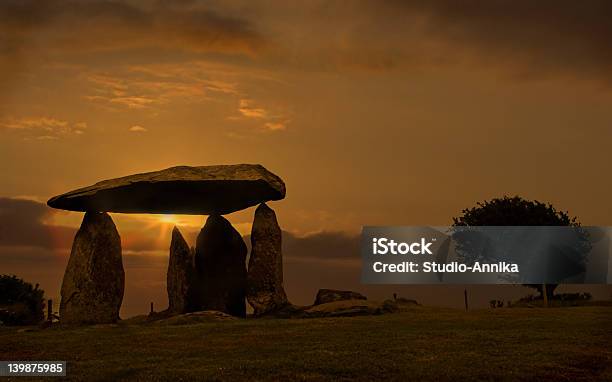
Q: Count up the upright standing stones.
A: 4